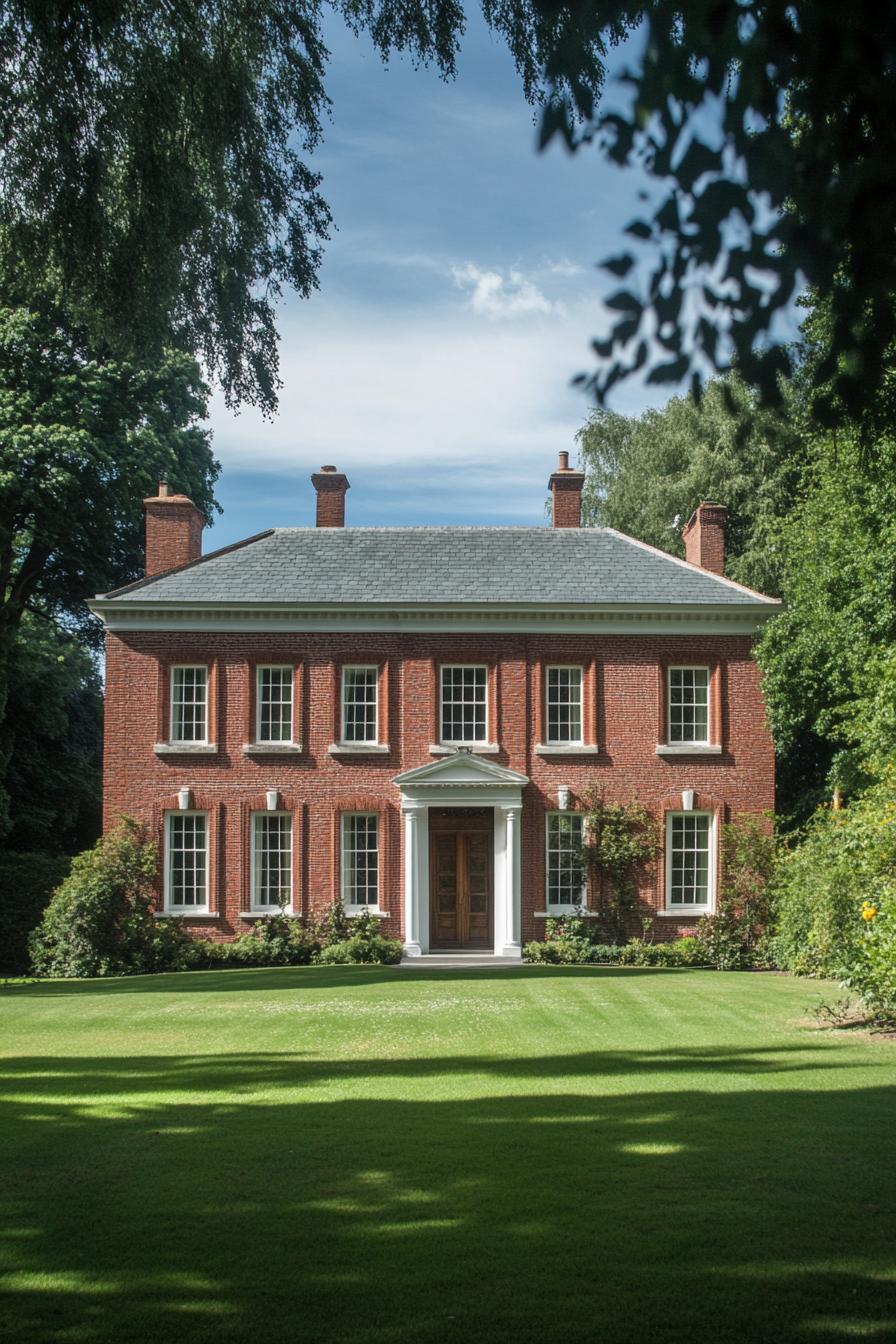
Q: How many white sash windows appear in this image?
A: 11